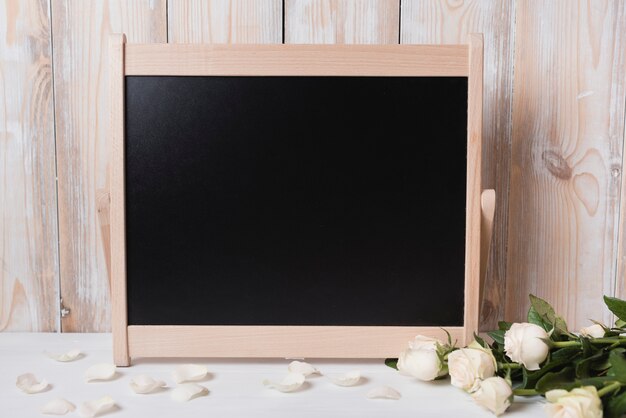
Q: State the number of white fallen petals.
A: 12